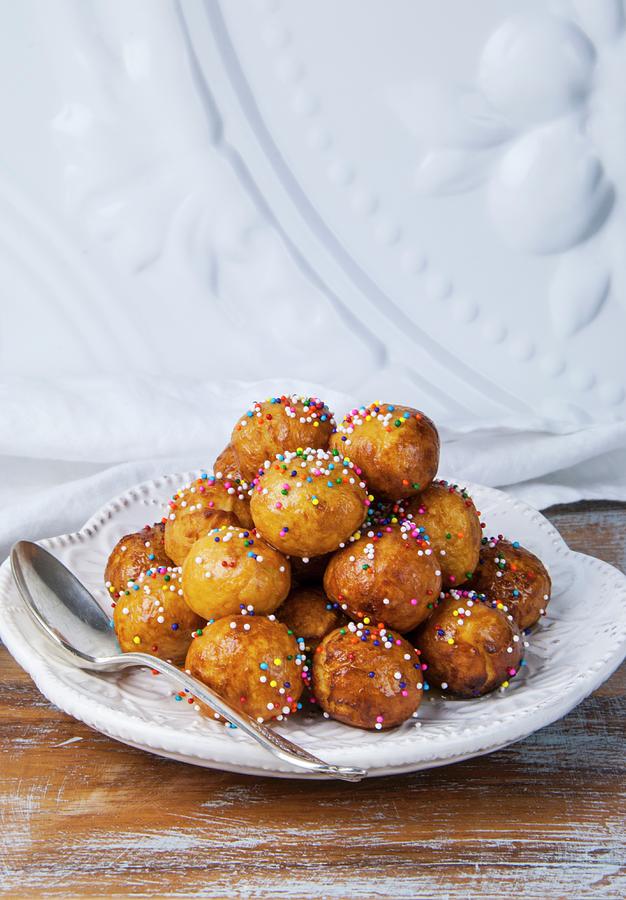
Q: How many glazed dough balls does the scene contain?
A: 15